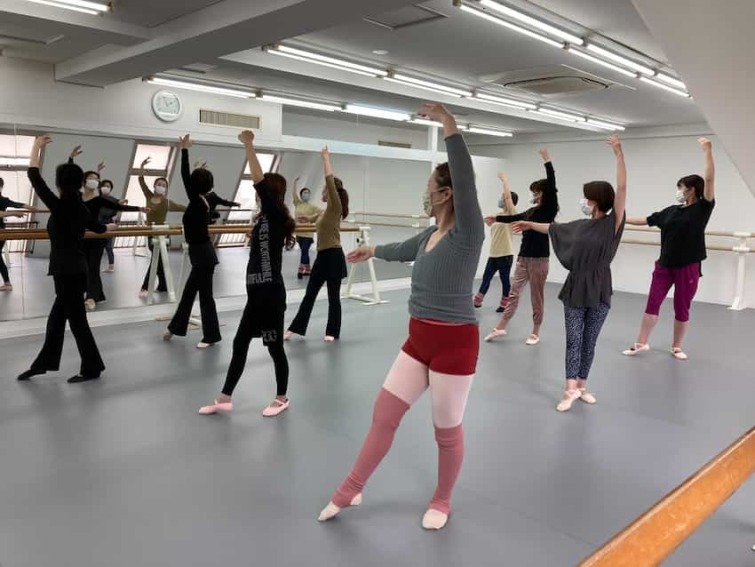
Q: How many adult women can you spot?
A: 9